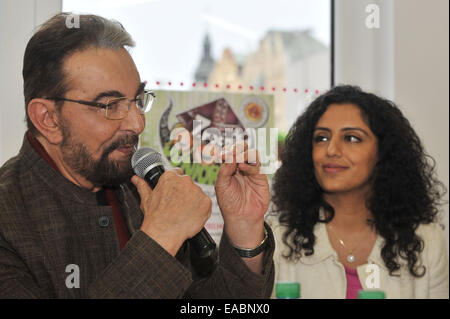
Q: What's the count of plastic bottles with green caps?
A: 2